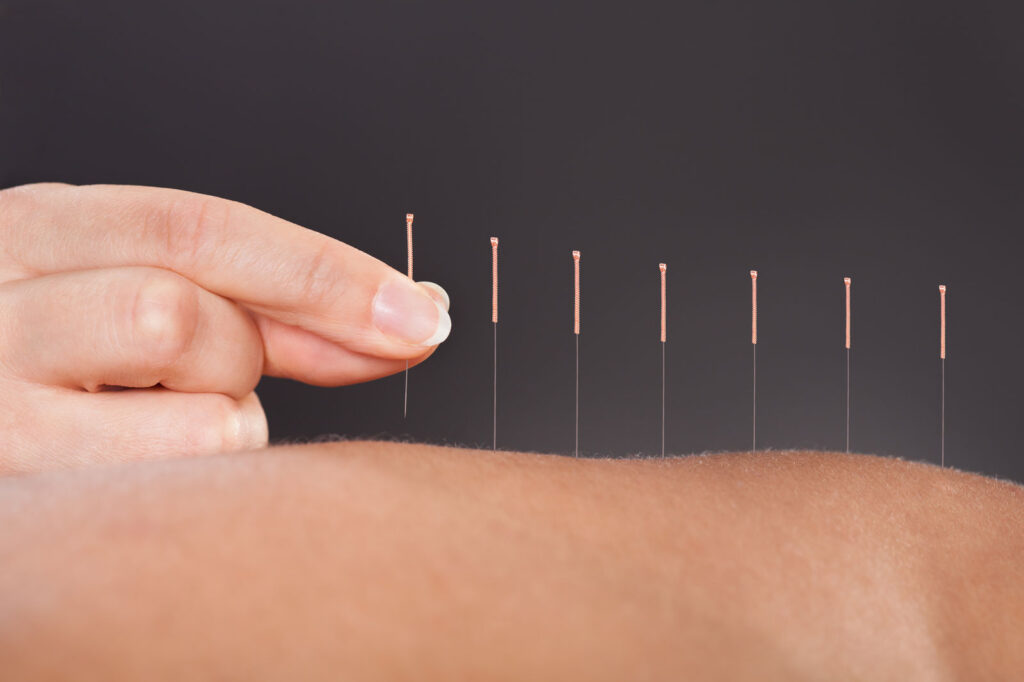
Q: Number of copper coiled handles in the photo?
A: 7